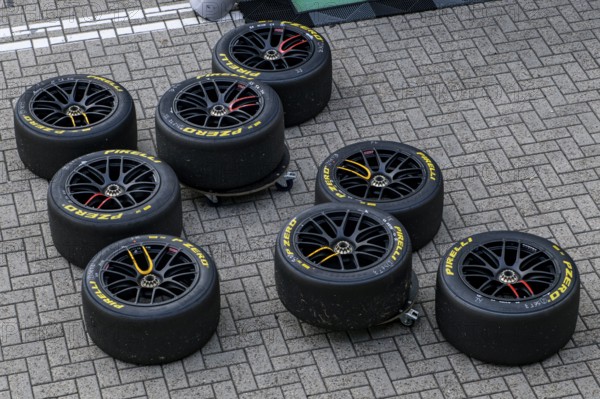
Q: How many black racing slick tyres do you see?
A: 8